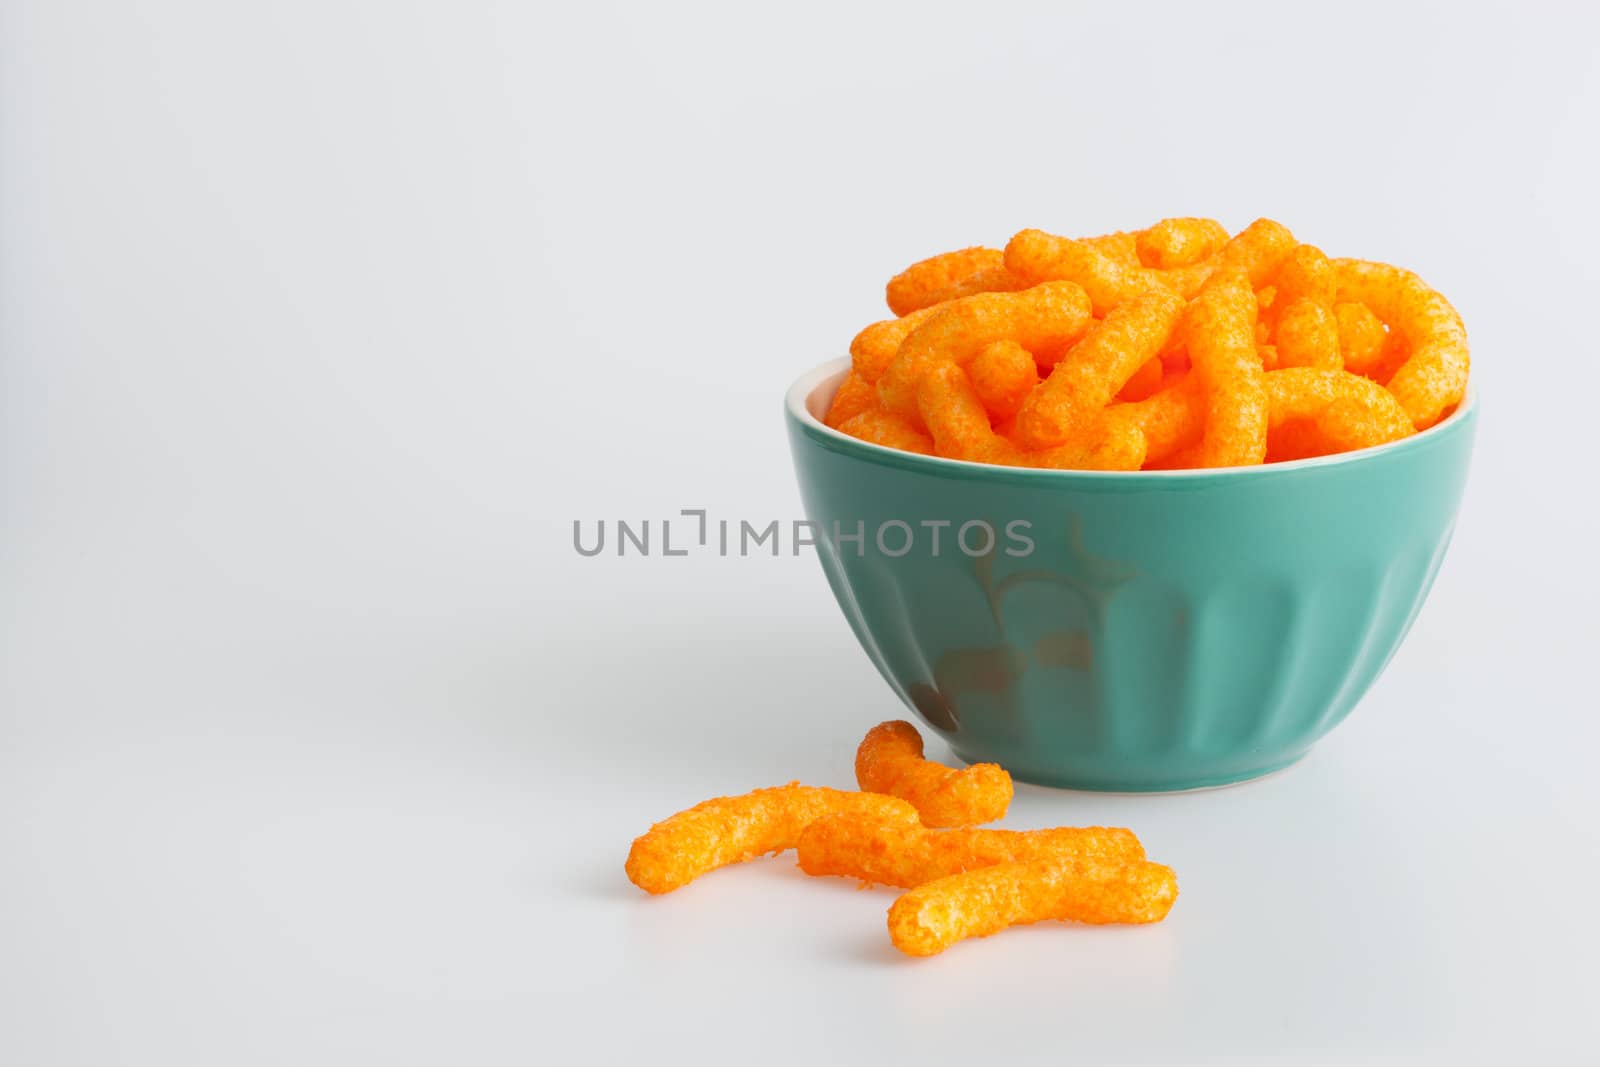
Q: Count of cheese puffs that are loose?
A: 4